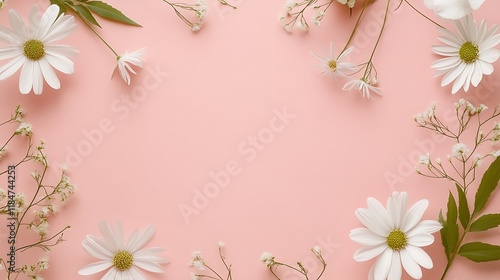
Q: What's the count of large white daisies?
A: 4